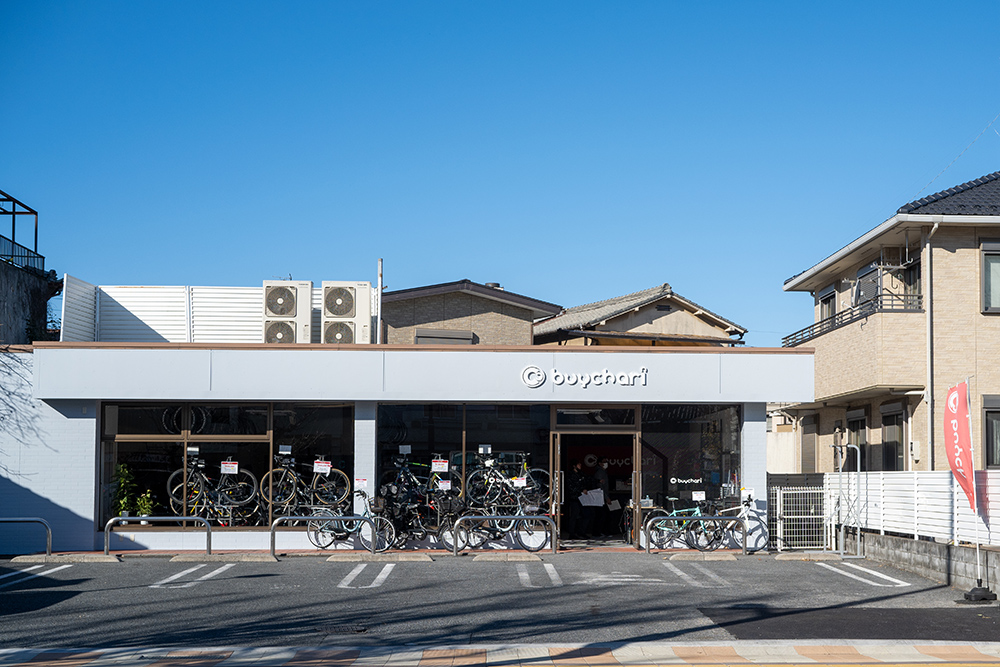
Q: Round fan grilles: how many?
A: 4